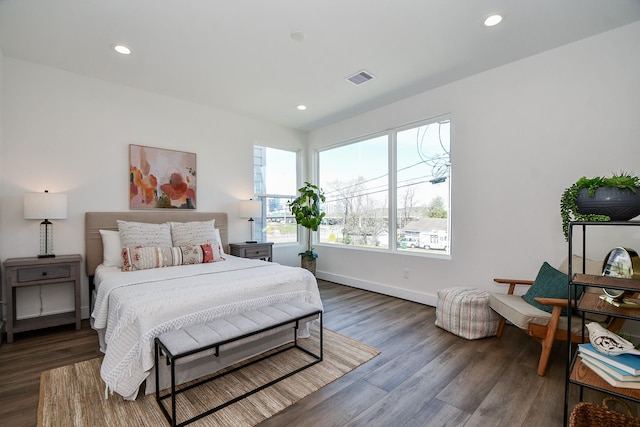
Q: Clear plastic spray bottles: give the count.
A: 0